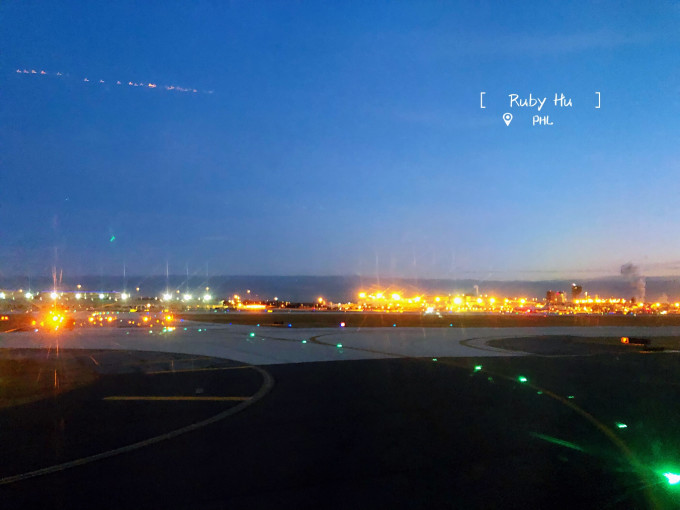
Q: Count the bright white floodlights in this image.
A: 9